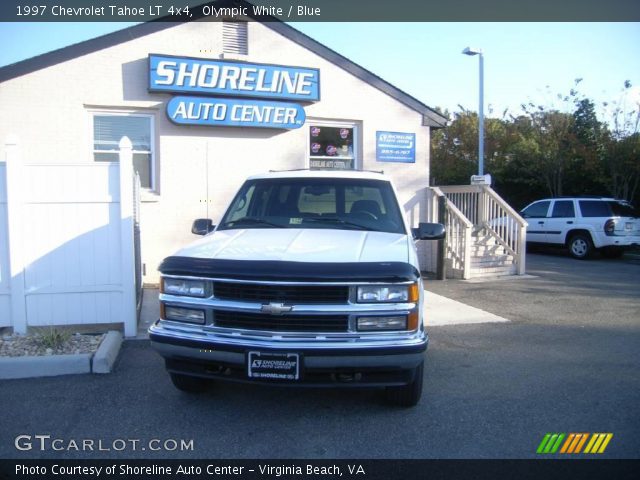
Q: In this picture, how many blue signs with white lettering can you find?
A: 3